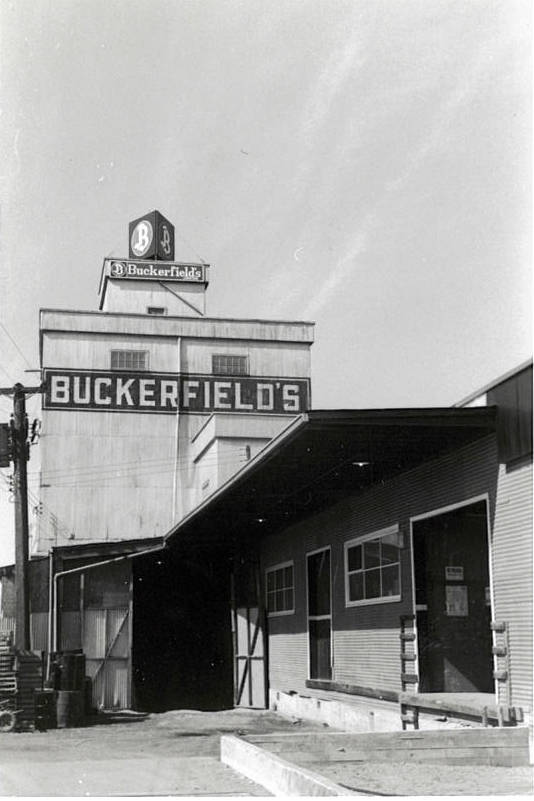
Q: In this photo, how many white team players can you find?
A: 0